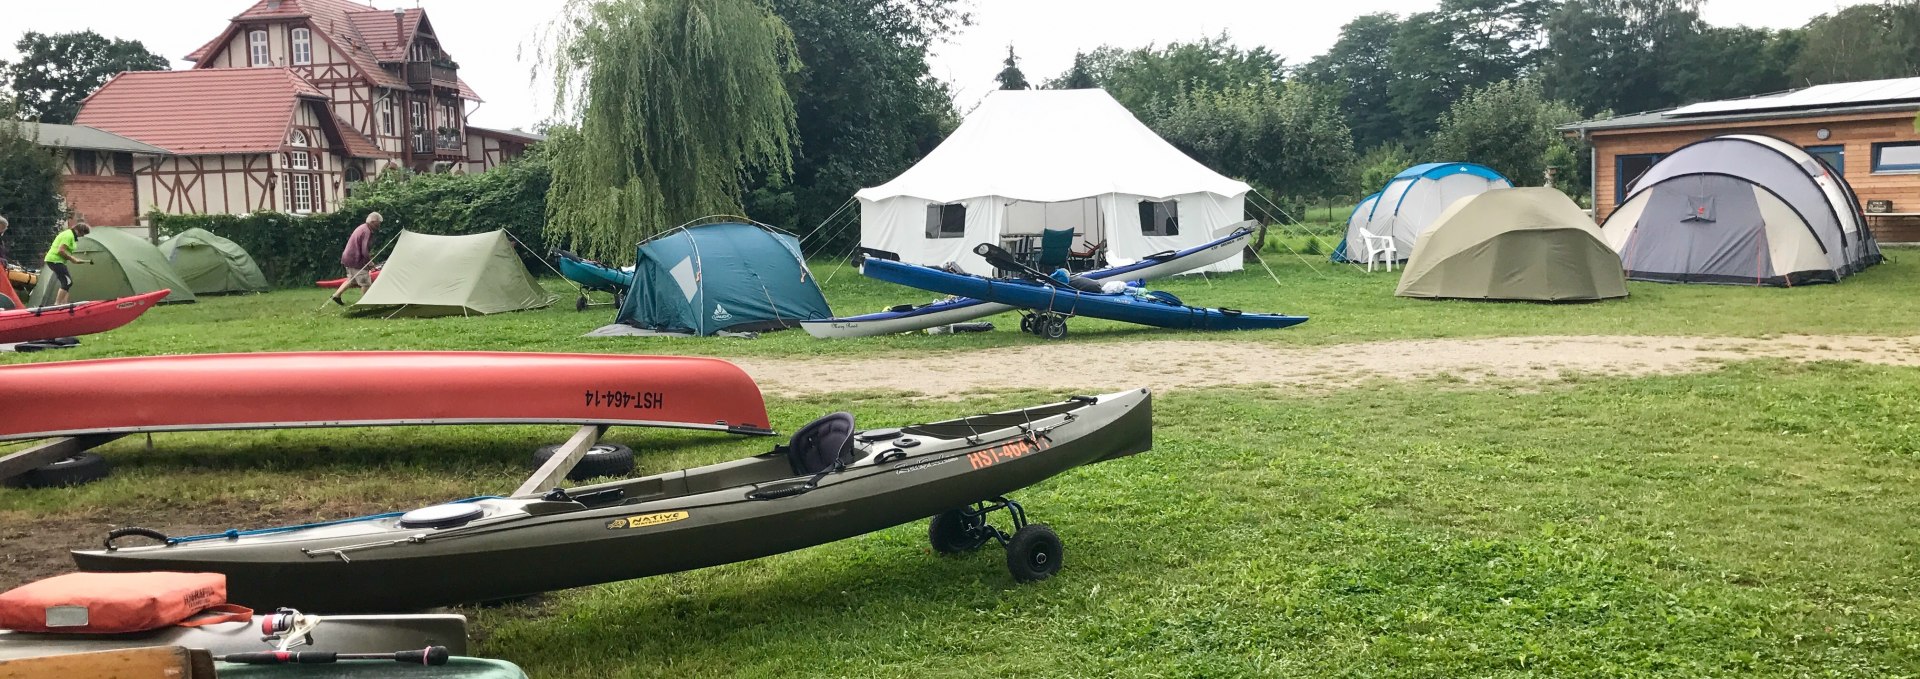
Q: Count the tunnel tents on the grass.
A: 2